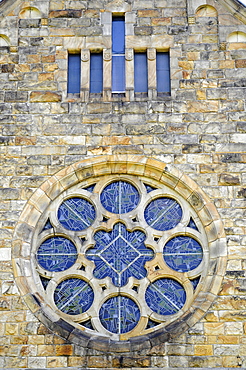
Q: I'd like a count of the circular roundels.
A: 8